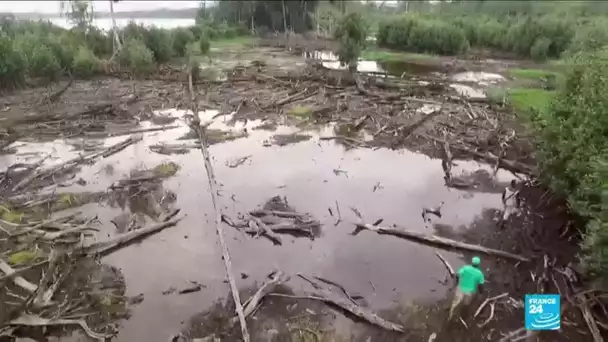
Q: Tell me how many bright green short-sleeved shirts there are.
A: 1